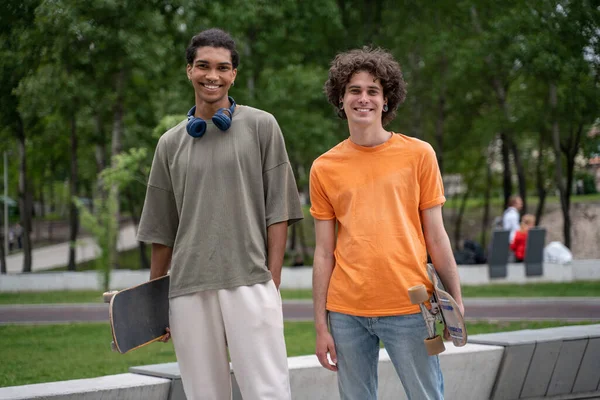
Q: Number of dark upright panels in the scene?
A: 2